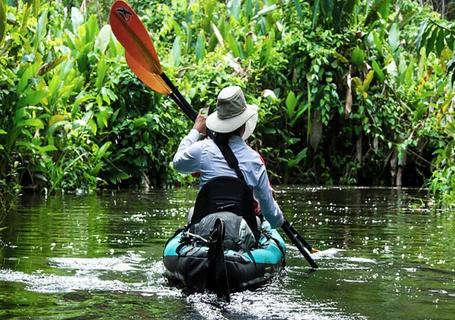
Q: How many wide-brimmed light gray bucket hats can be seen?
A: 1